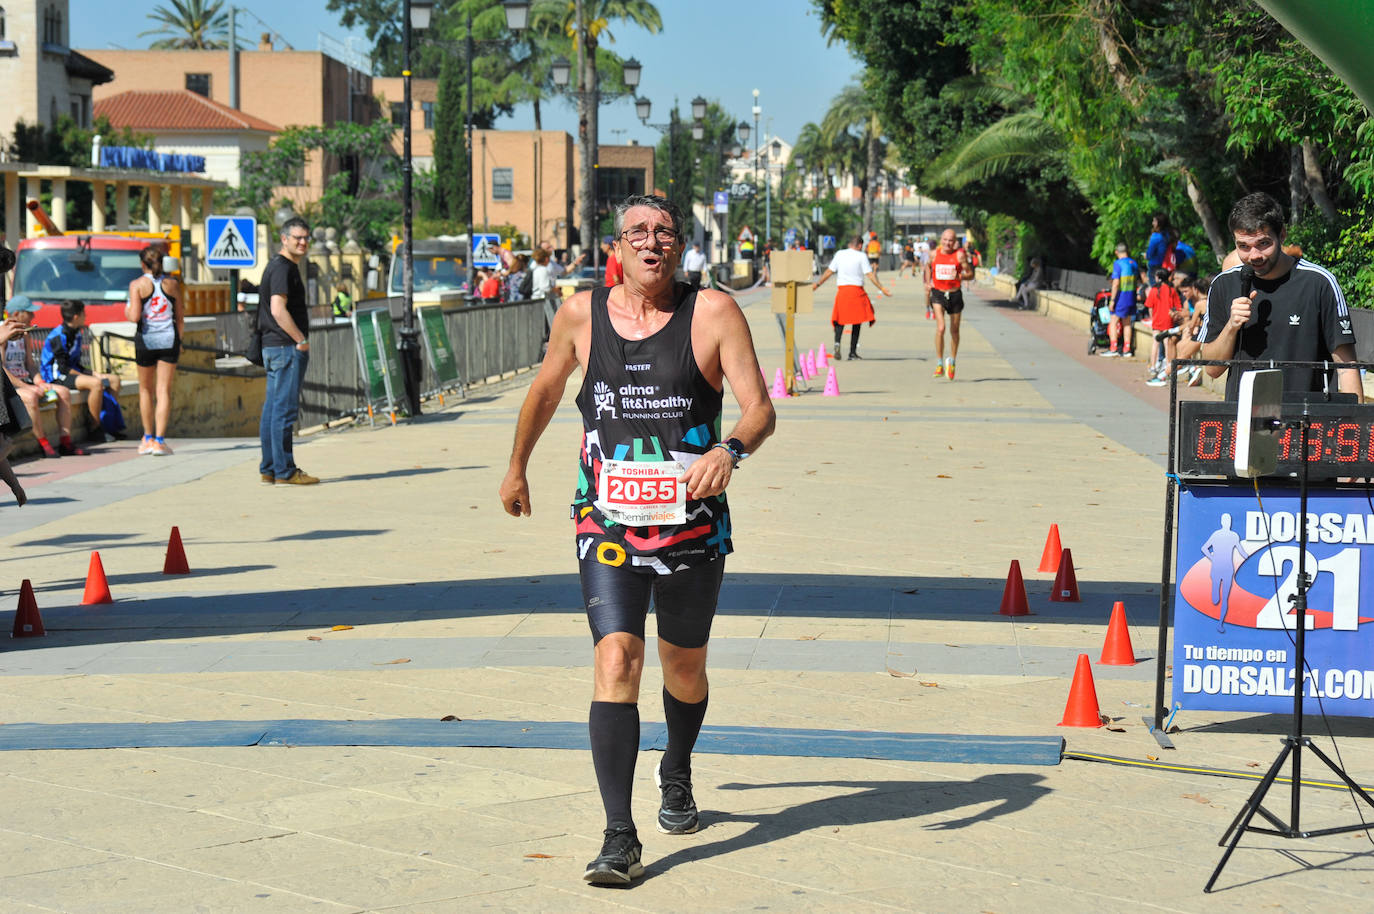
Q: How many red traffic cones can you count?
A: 8